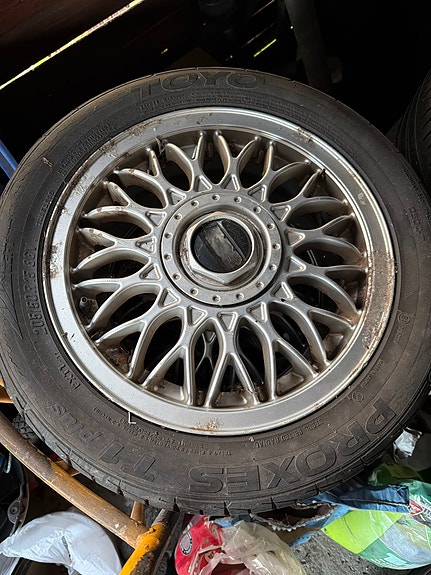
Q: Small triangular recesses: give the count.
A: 15